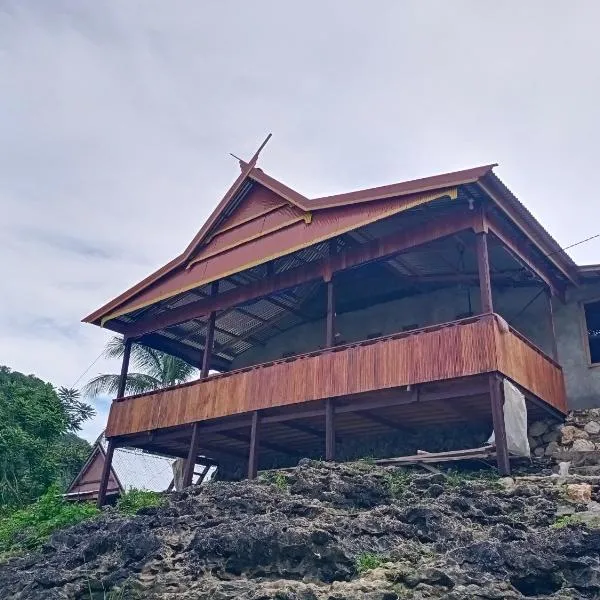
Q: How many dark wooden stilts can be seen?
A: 5